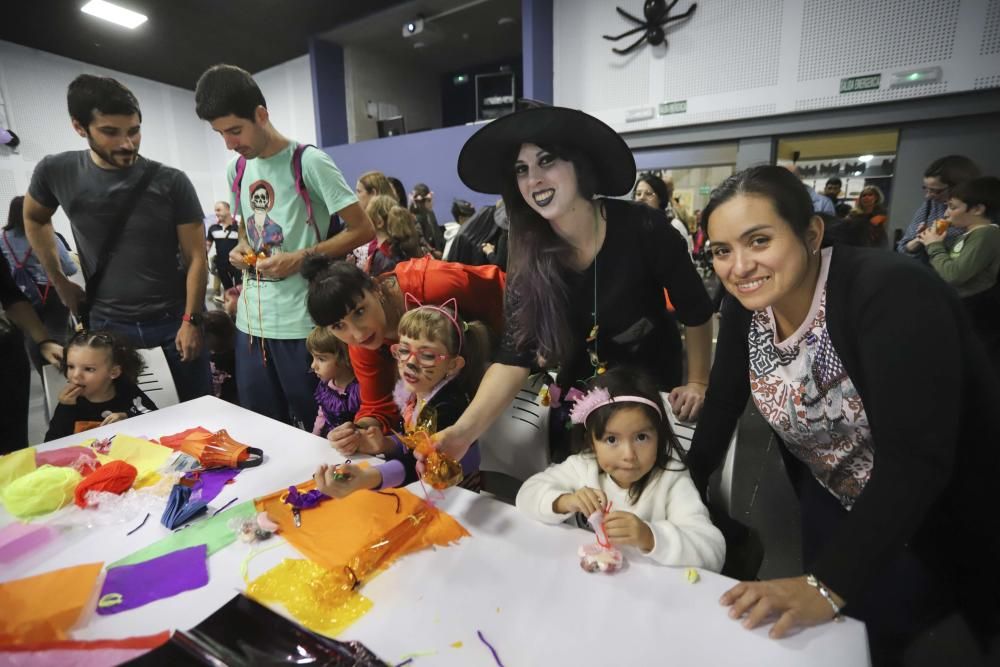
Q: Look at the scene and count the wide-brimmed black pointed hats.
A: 1